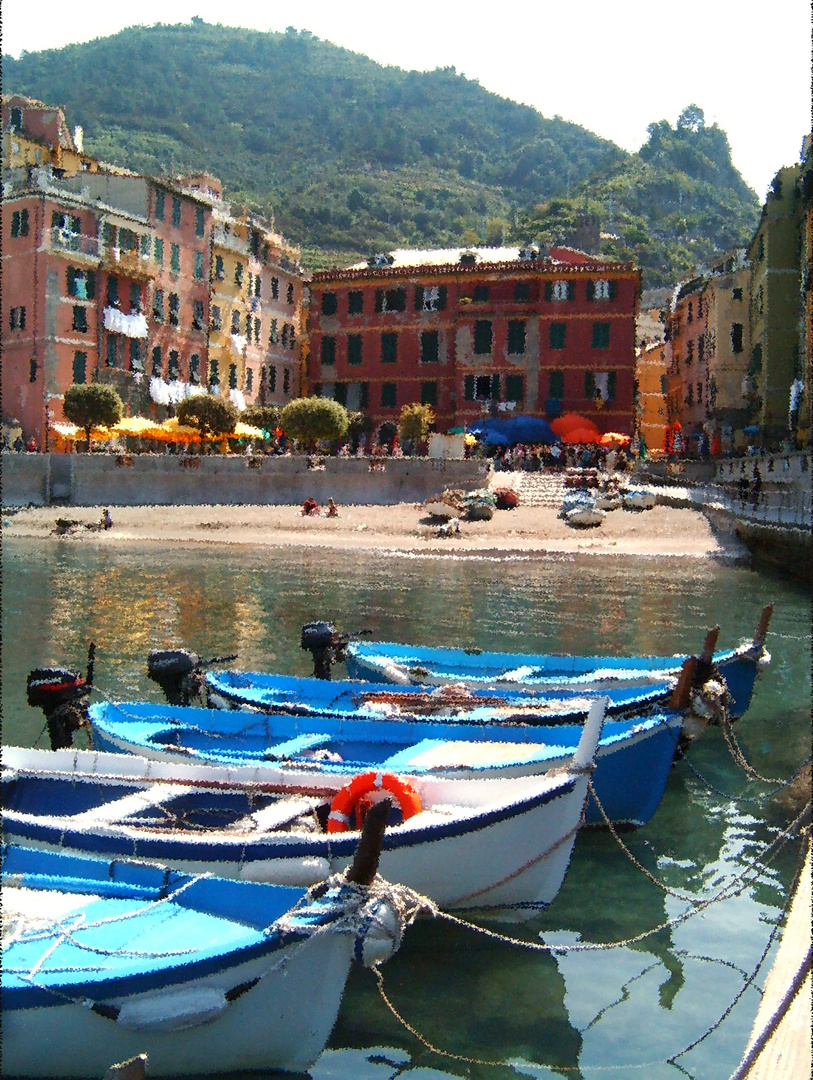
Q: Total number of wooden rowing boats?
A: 5